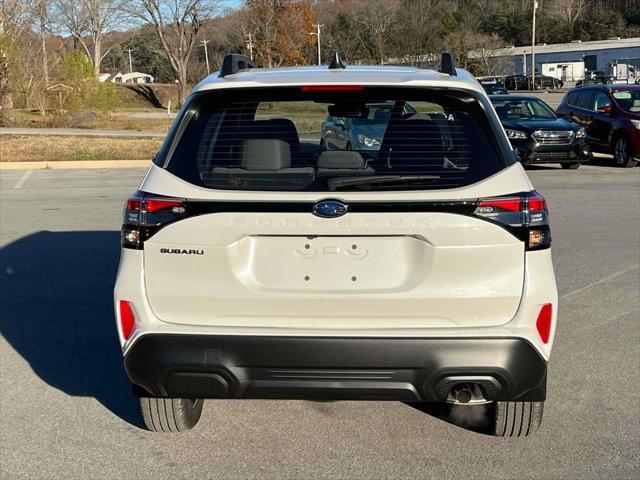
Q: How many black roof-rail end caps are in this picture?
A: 2